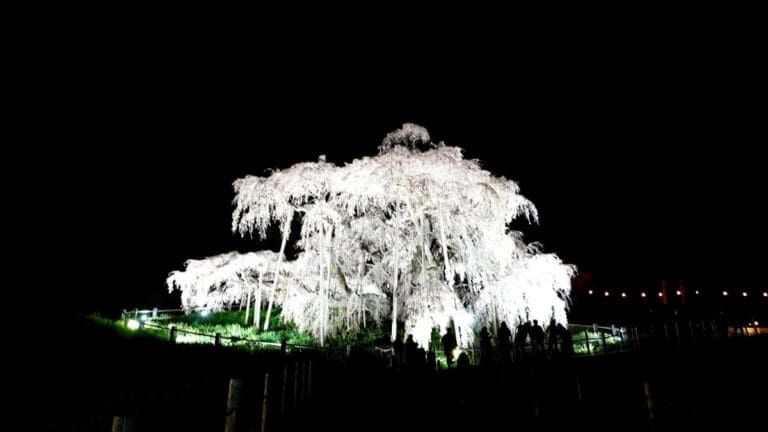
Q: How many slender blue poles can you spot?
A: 0